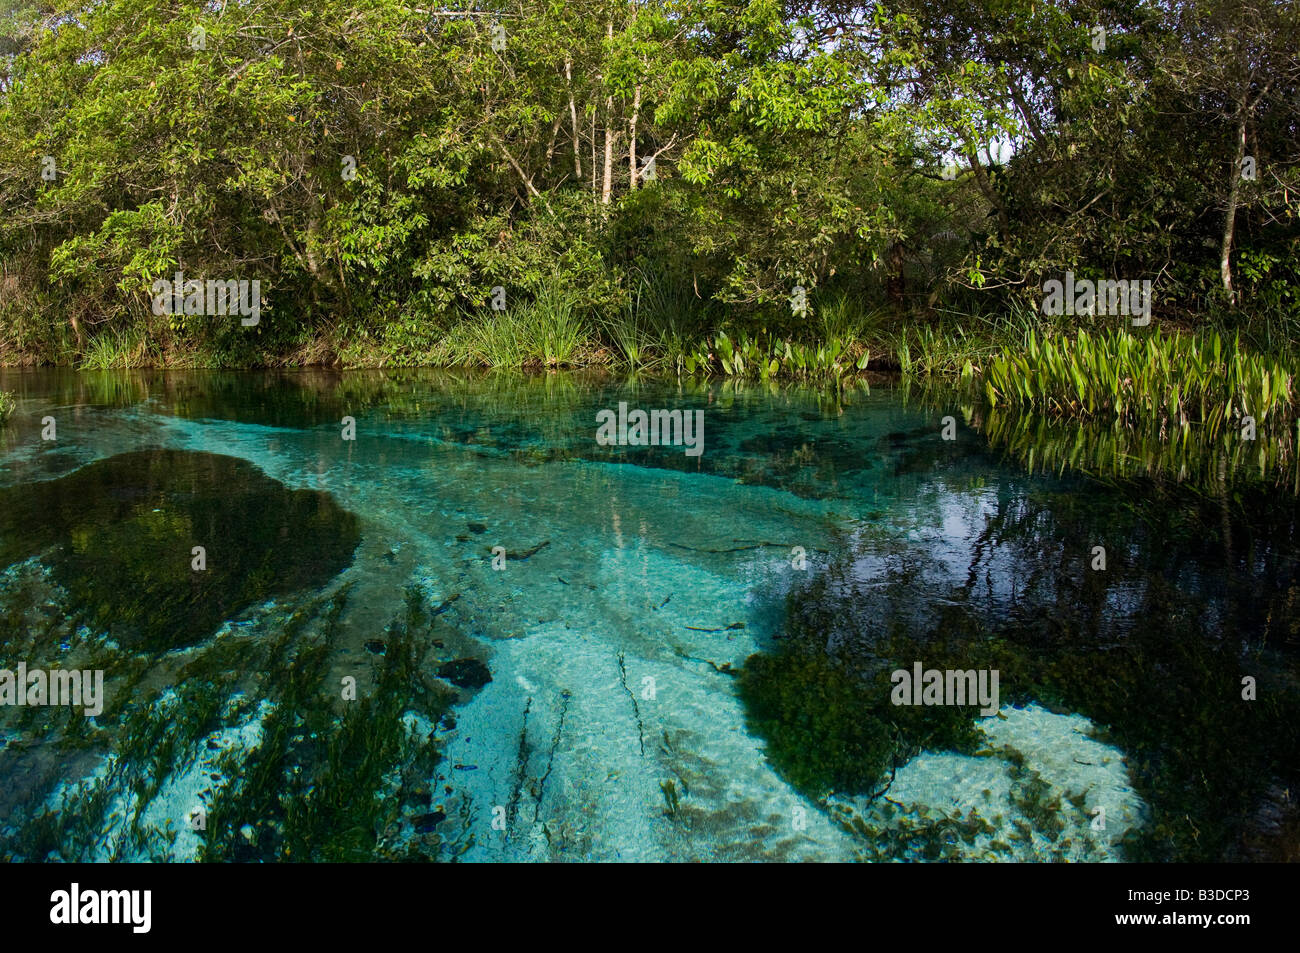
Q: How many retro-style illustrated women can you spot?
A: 0